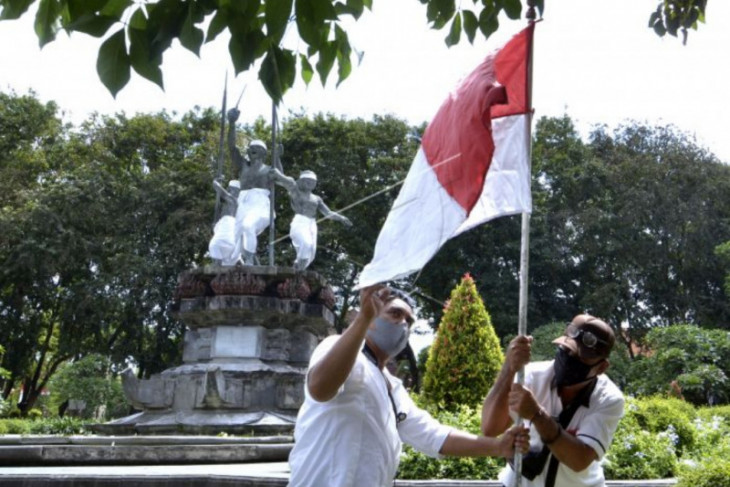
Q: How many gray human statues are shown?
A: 3